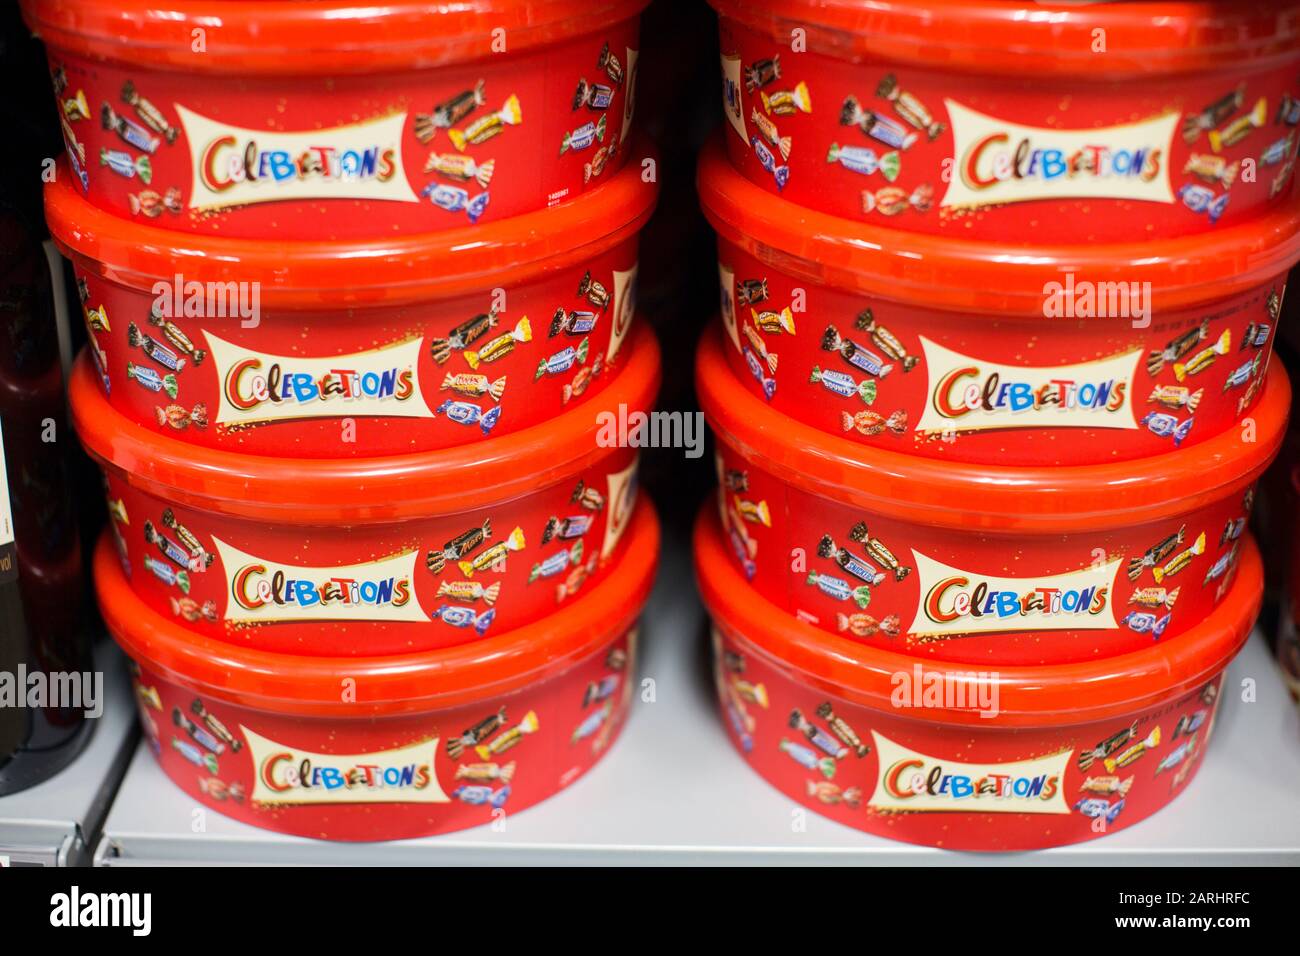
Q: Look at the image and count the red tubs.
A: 8